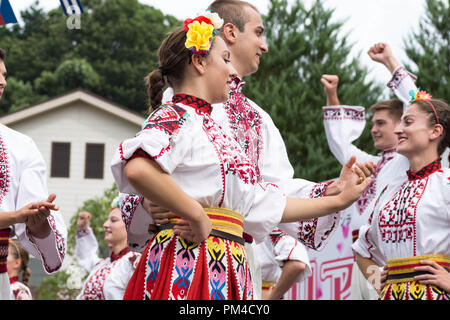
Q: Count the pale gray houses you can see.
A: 1